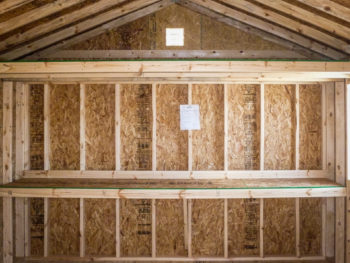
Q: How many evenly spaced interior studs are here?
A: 8